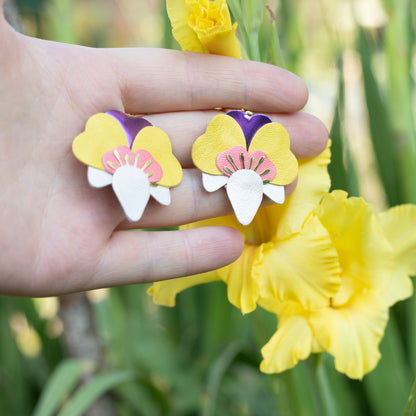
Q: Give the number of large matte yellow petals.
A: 4